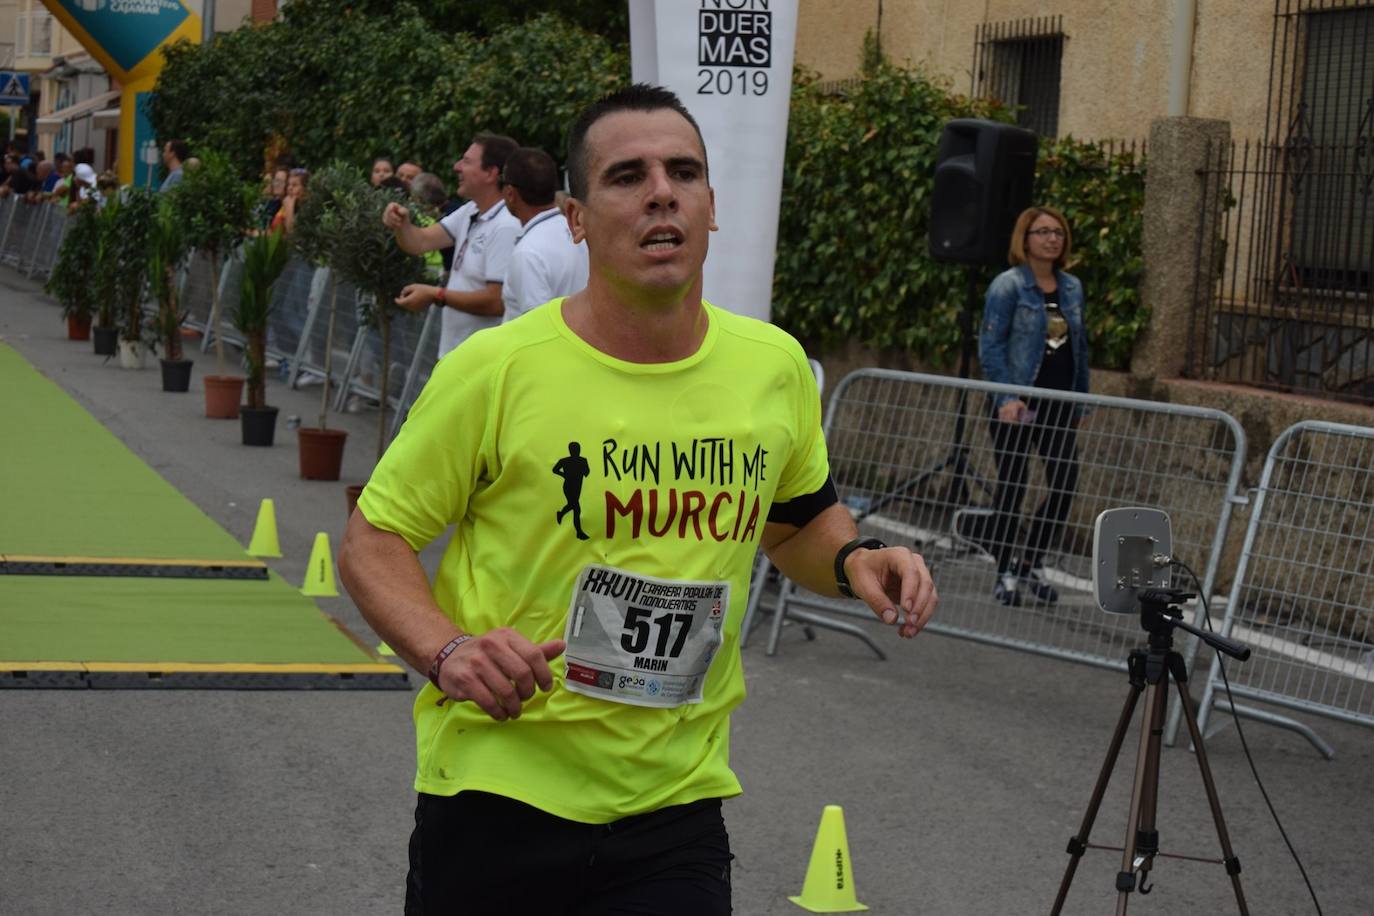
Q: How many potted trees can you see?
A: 8